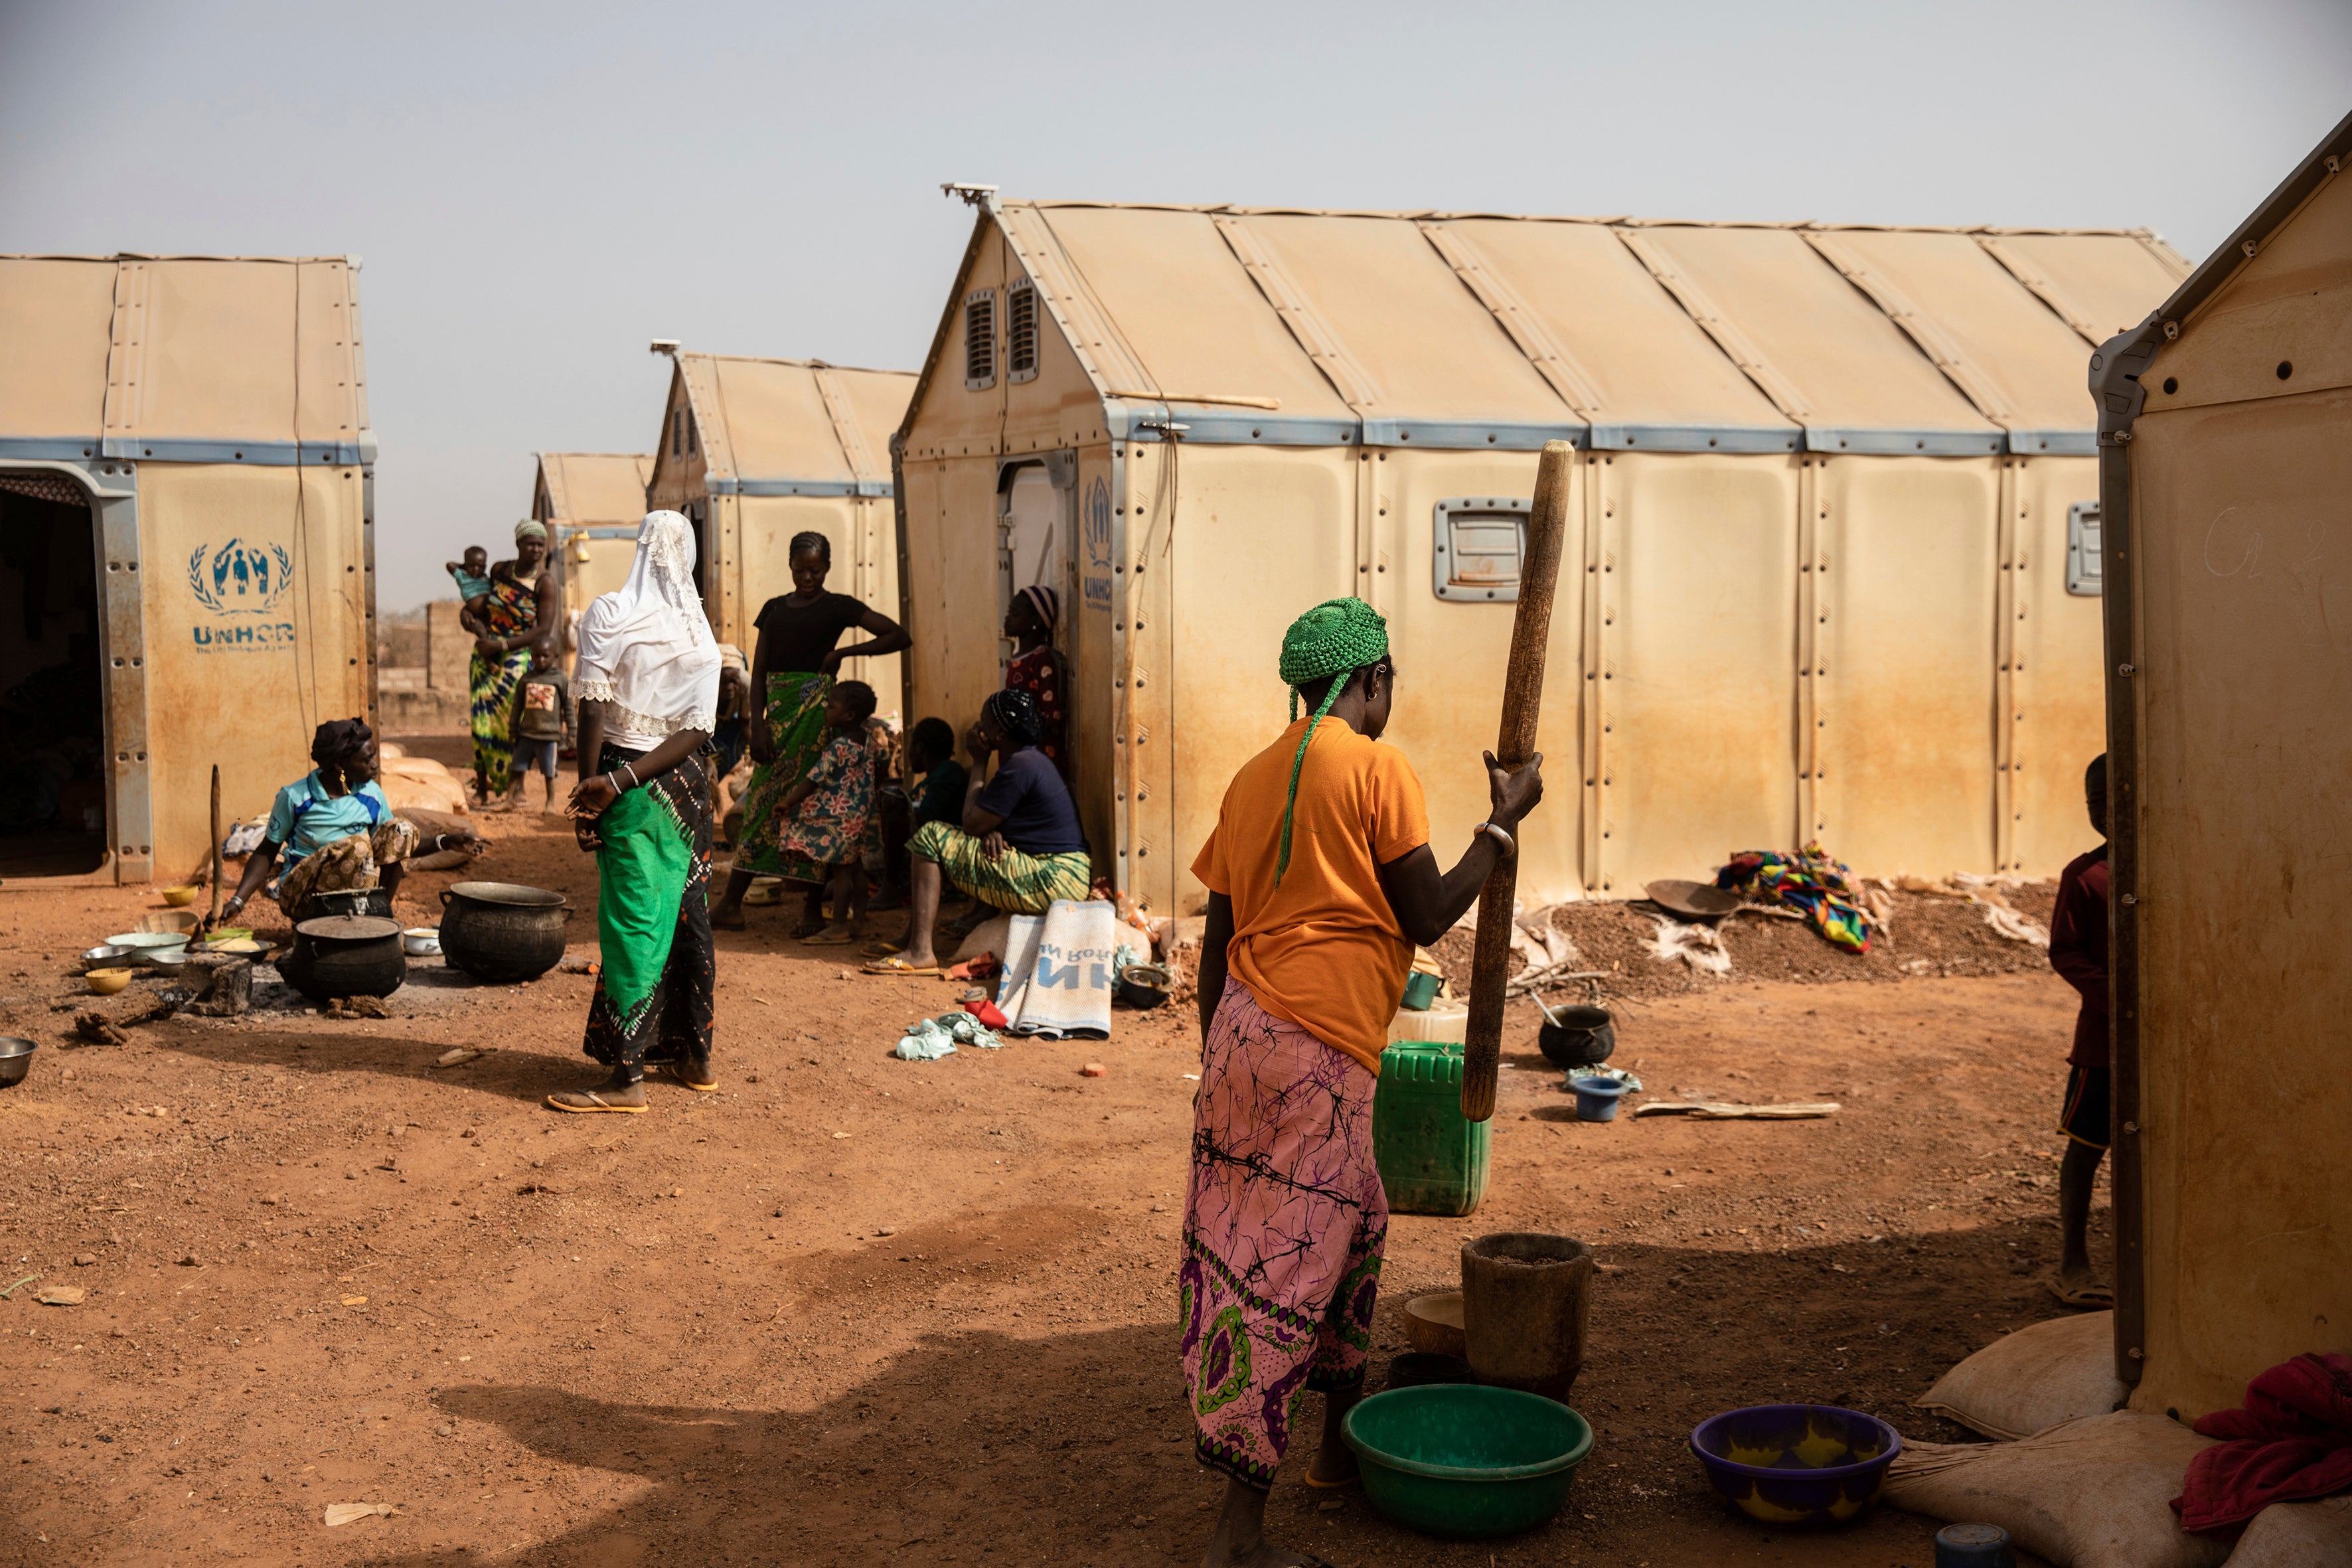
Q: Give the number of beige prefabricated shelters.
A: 5